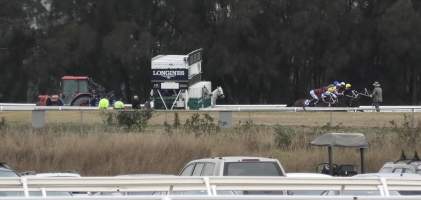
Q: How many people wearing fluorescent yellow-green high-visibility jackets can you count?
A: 2